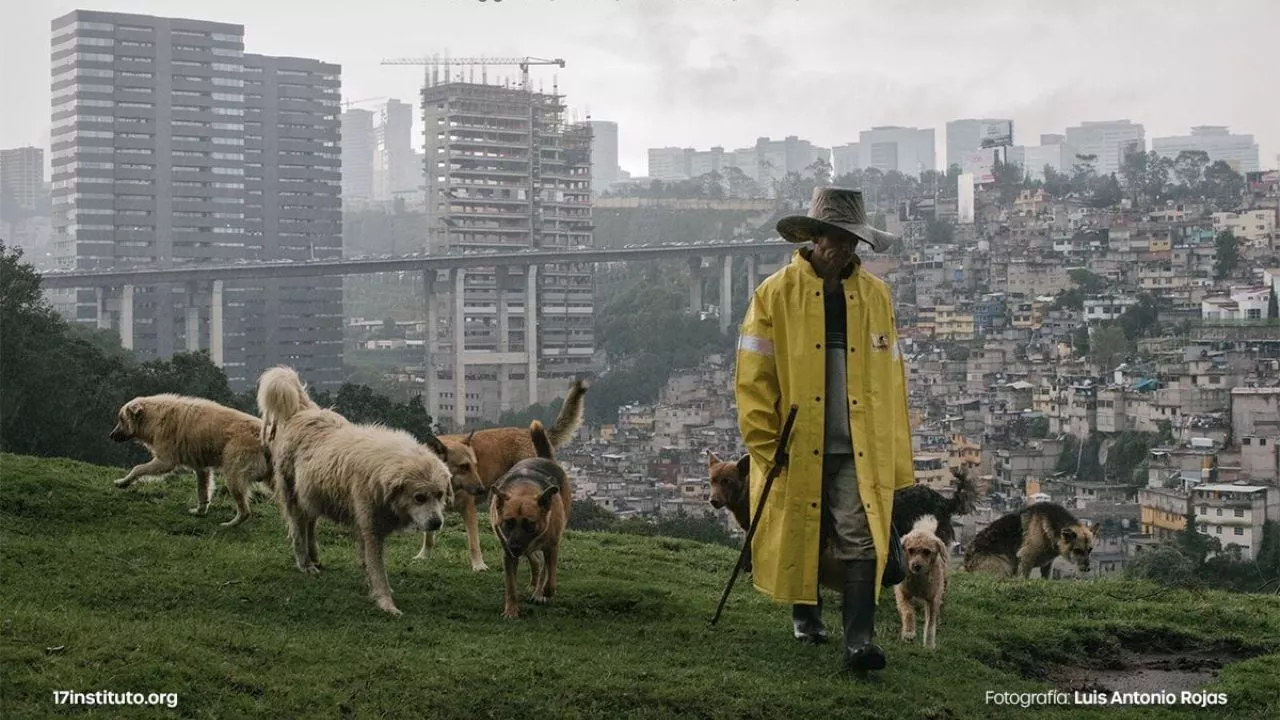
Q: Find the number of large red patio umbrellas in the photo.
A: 0